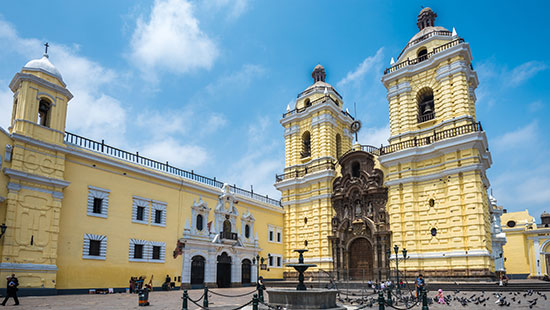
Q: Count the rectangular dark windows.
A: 10